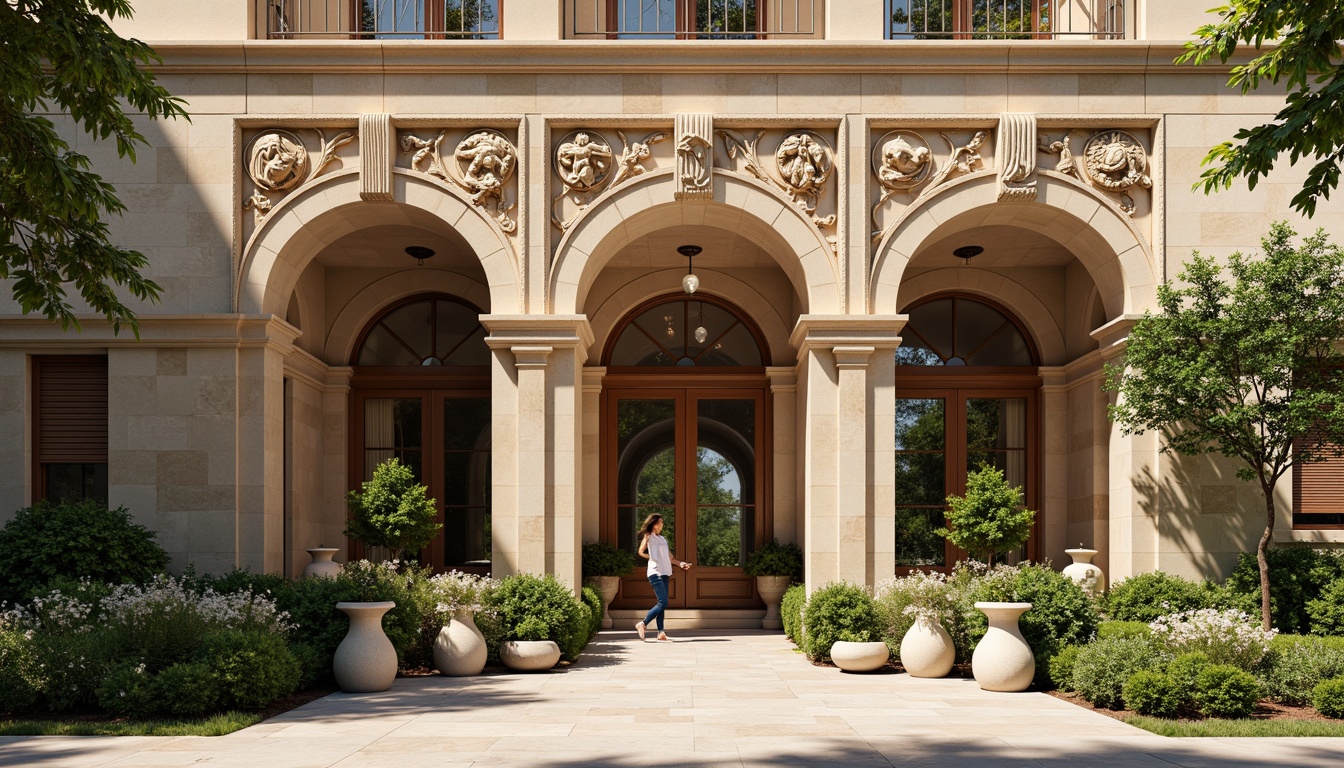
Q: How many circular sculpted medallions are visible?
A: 6